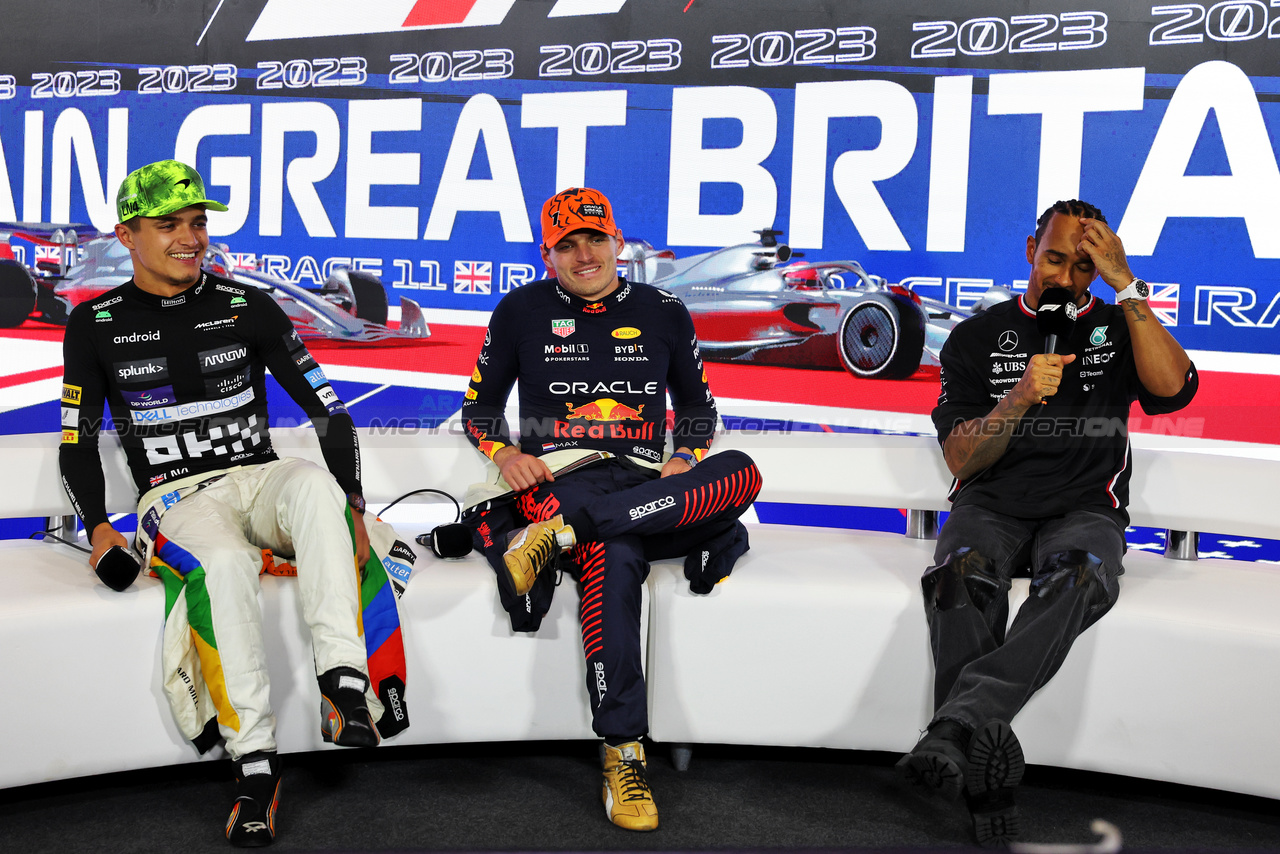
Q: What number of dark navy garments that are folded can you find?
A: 1